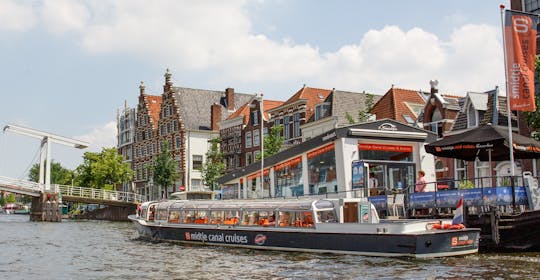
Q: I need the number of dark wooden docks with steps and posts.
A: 1